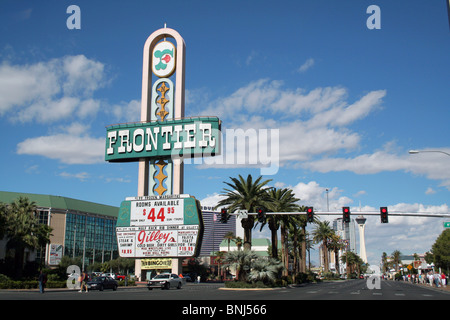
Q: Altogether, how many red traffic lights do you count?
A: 5